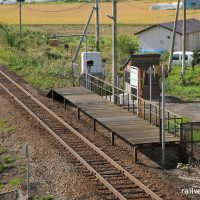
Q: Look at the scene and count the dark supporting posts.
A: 6